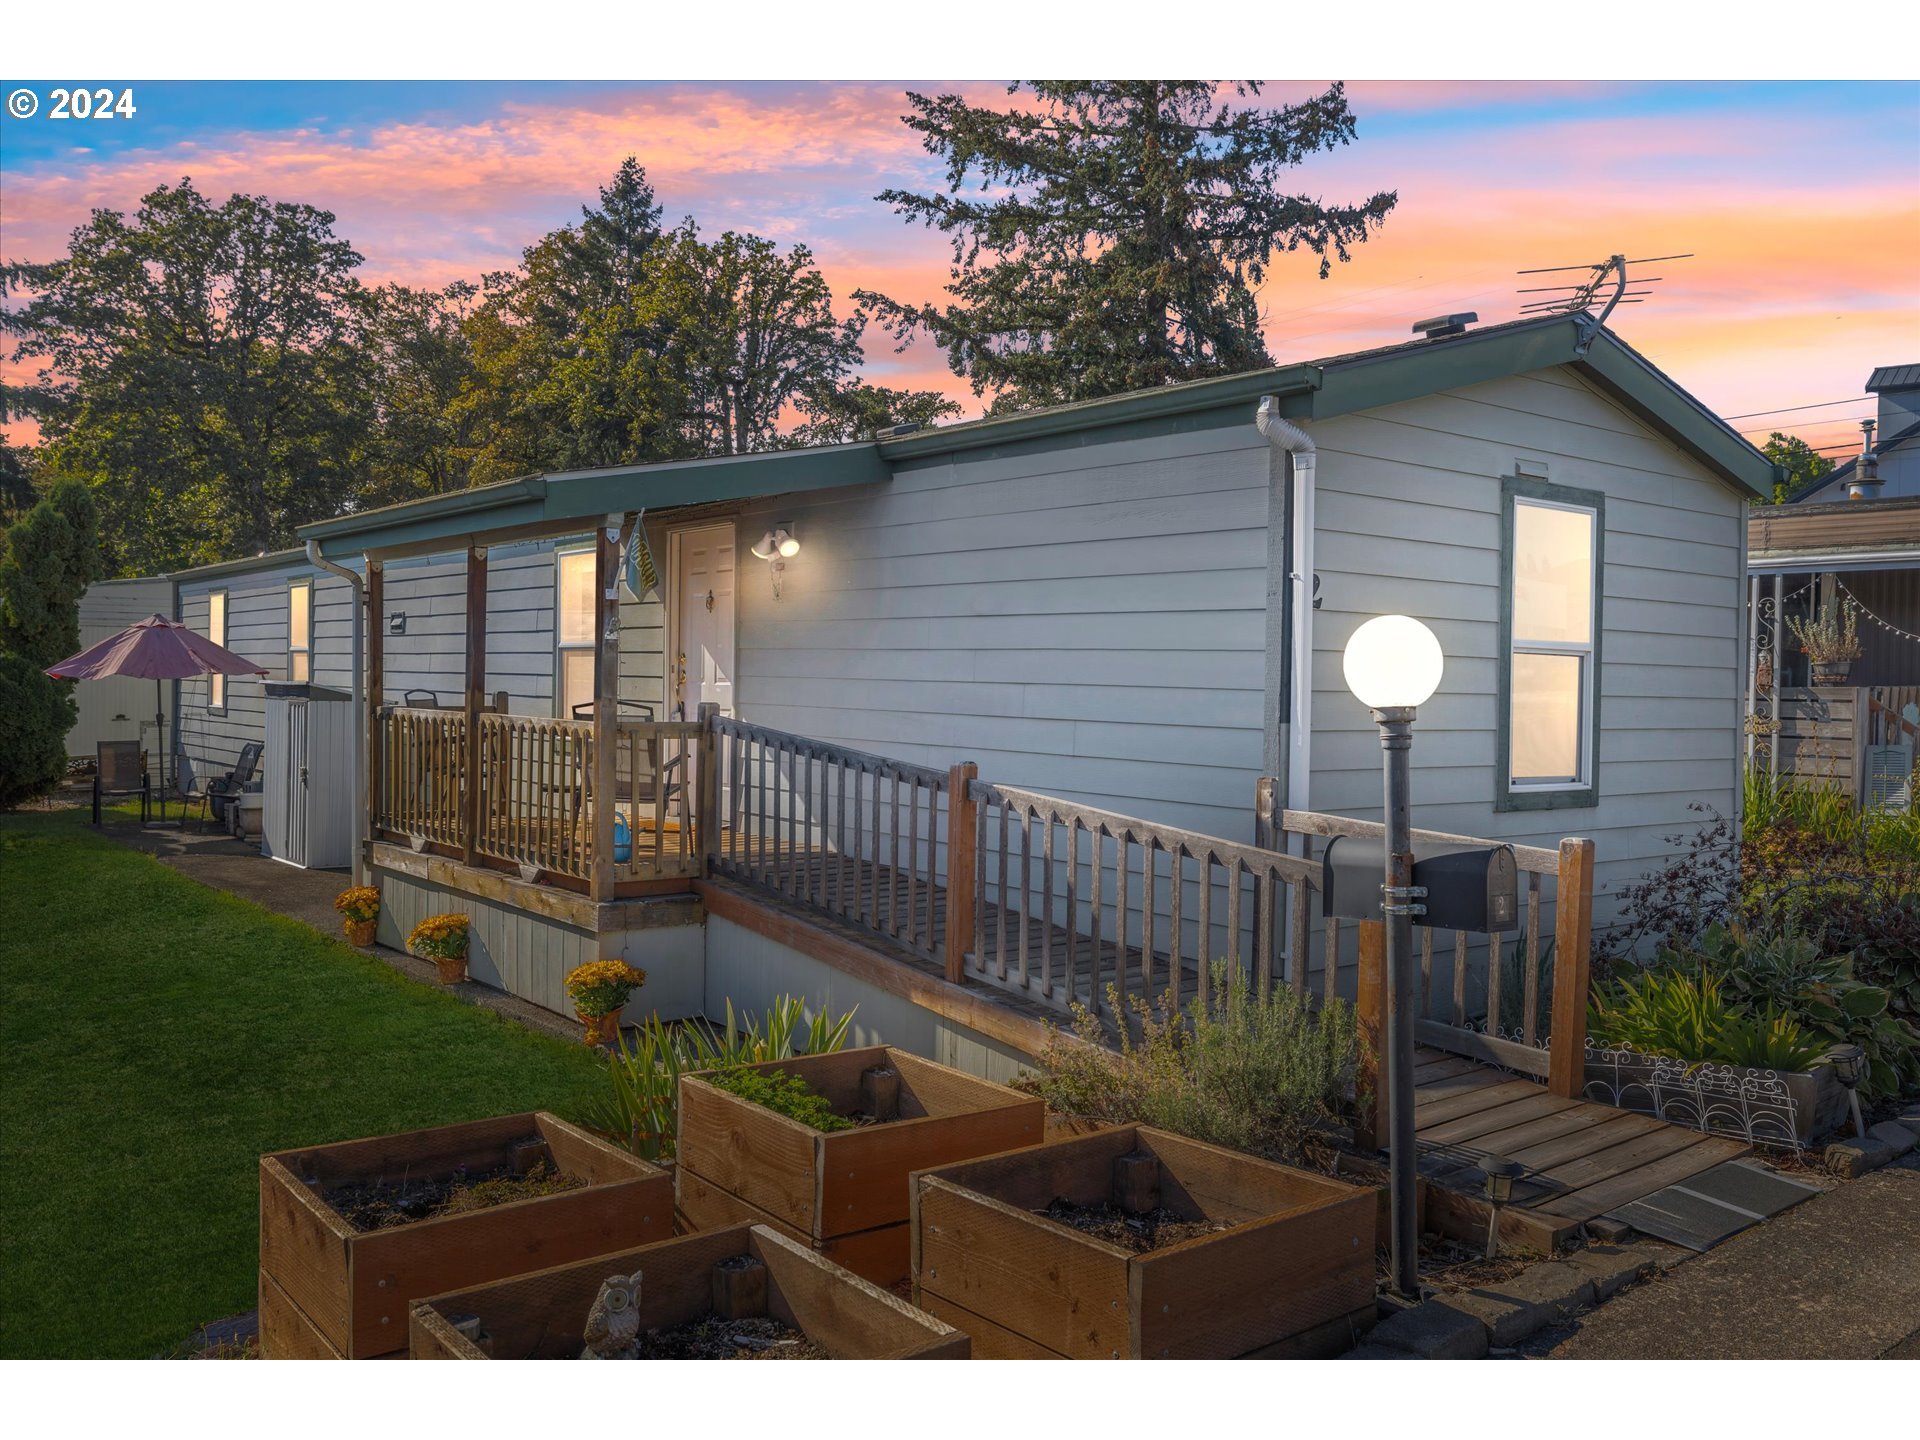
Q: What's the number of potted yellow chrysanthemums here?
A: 3